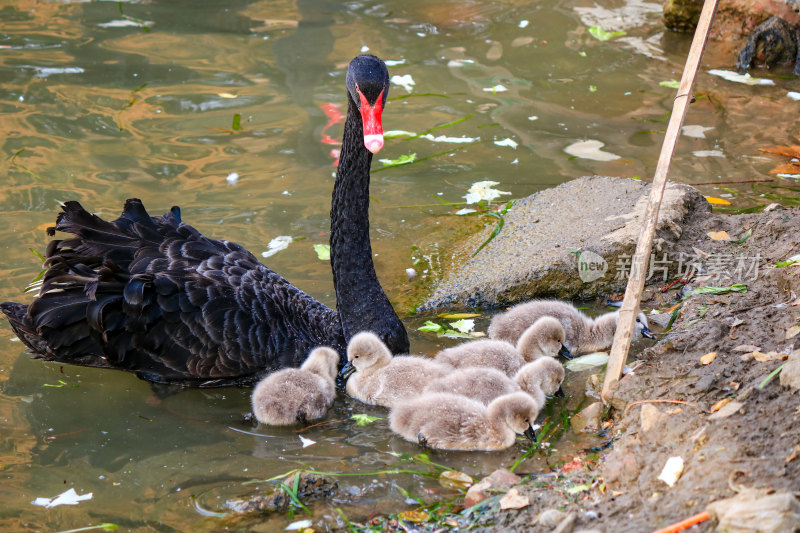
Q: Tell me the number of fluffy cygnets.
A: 6